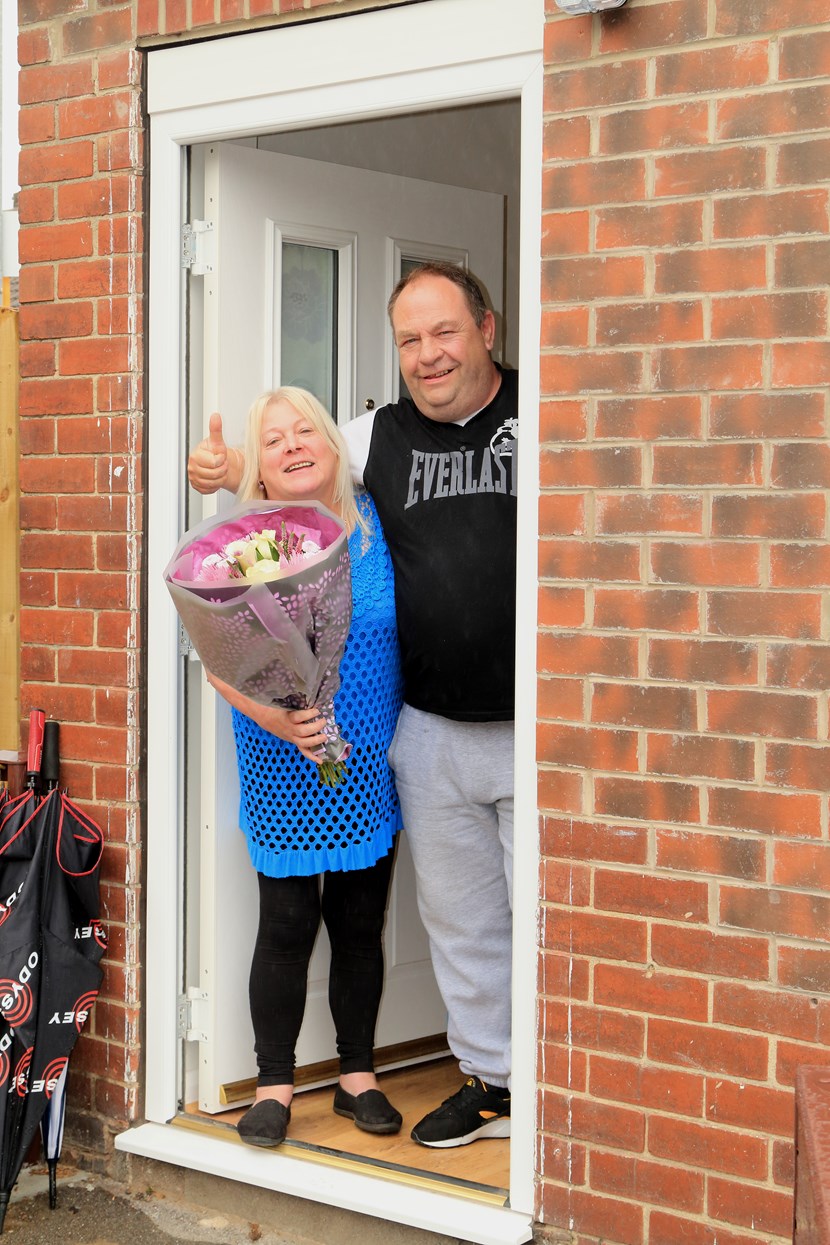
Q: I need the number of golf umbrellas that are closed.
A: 2